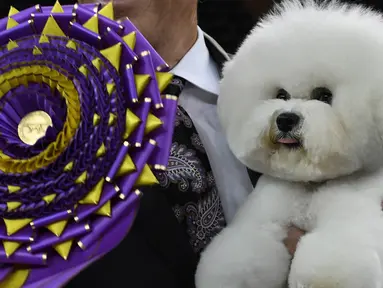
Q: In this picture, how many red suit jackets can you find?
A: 0